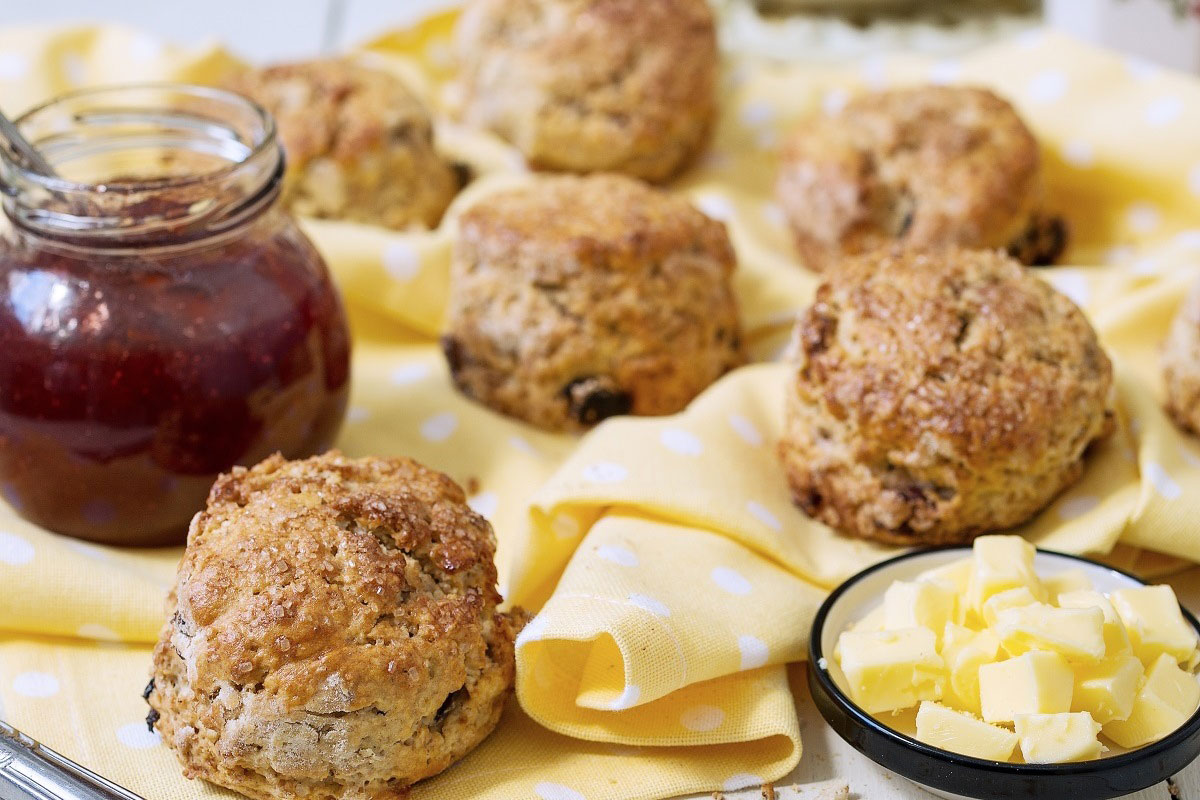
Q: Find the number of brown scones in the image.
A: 7